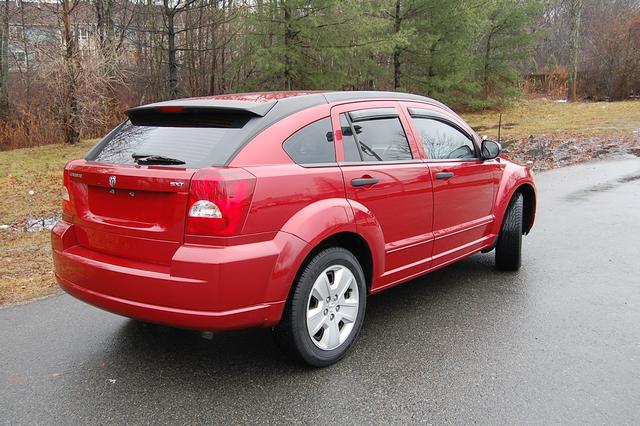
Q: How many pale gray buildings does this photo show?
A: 1